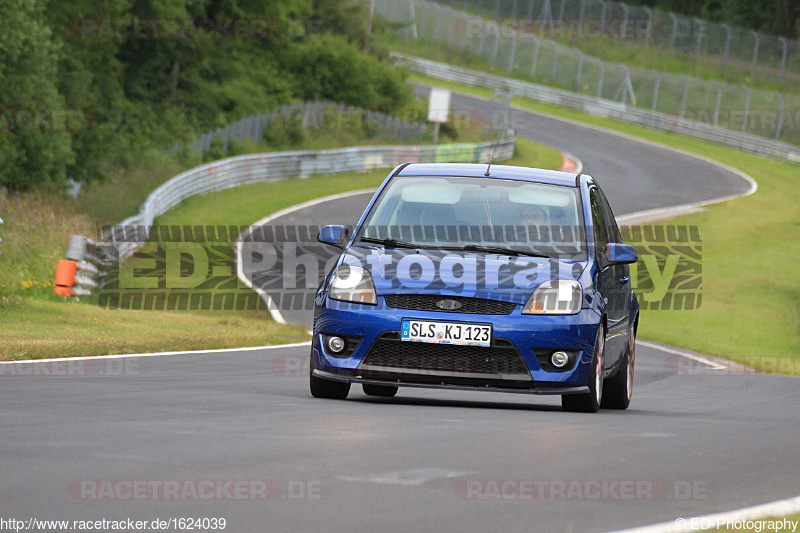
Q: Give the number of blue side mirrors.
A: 2